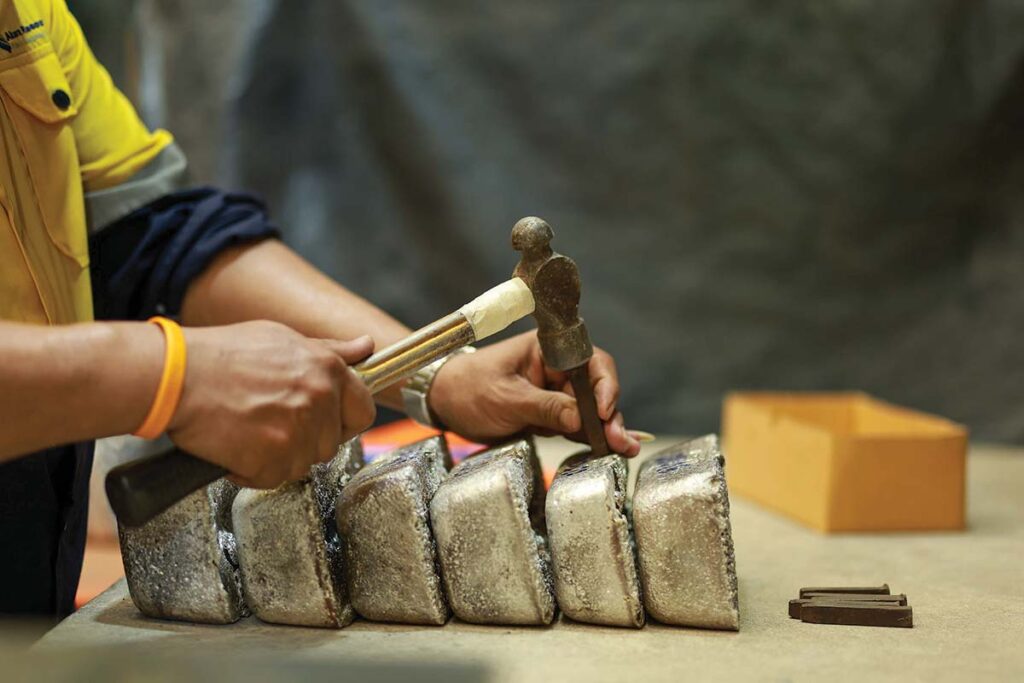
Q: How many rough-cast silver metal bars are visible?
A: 6